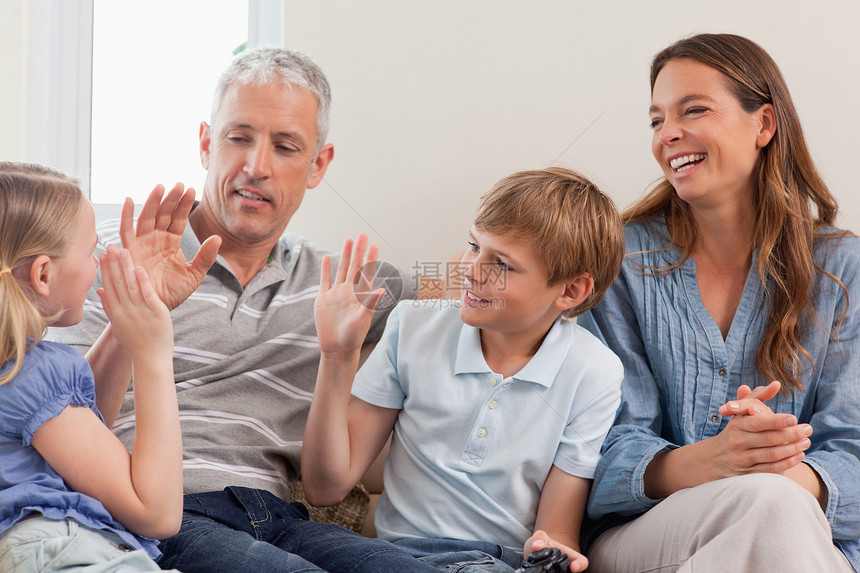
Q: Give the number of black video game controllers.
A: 1